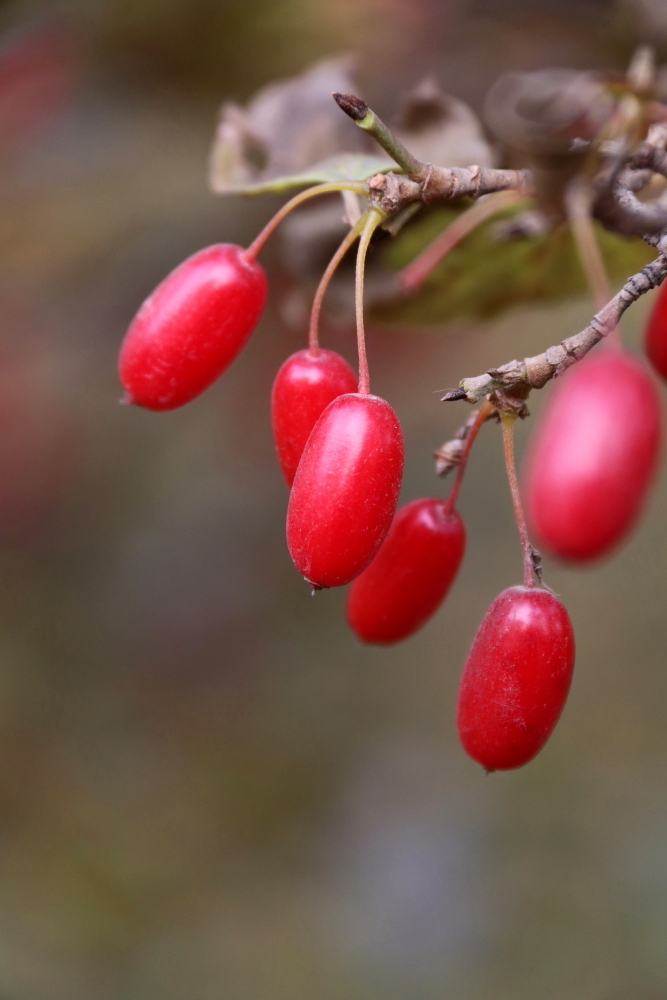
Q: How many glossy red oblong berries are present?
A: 7